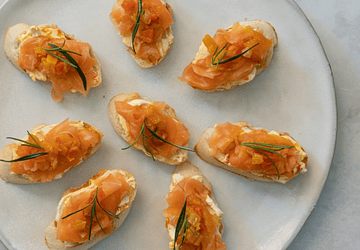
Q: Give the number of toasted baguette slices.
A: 8